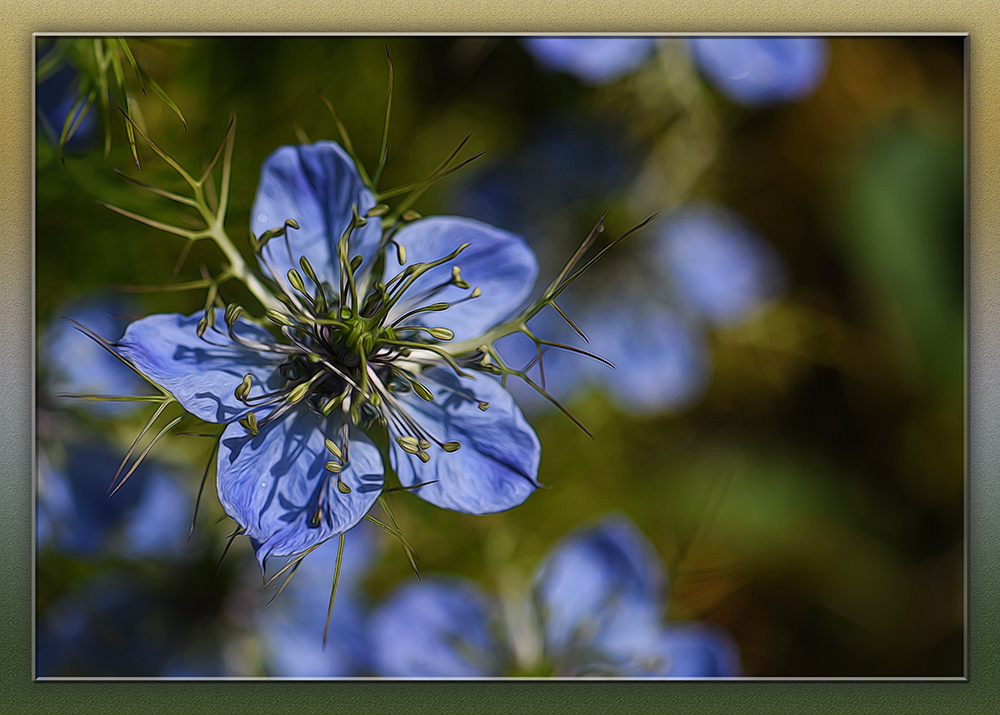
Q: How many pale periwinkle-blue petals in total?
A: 5